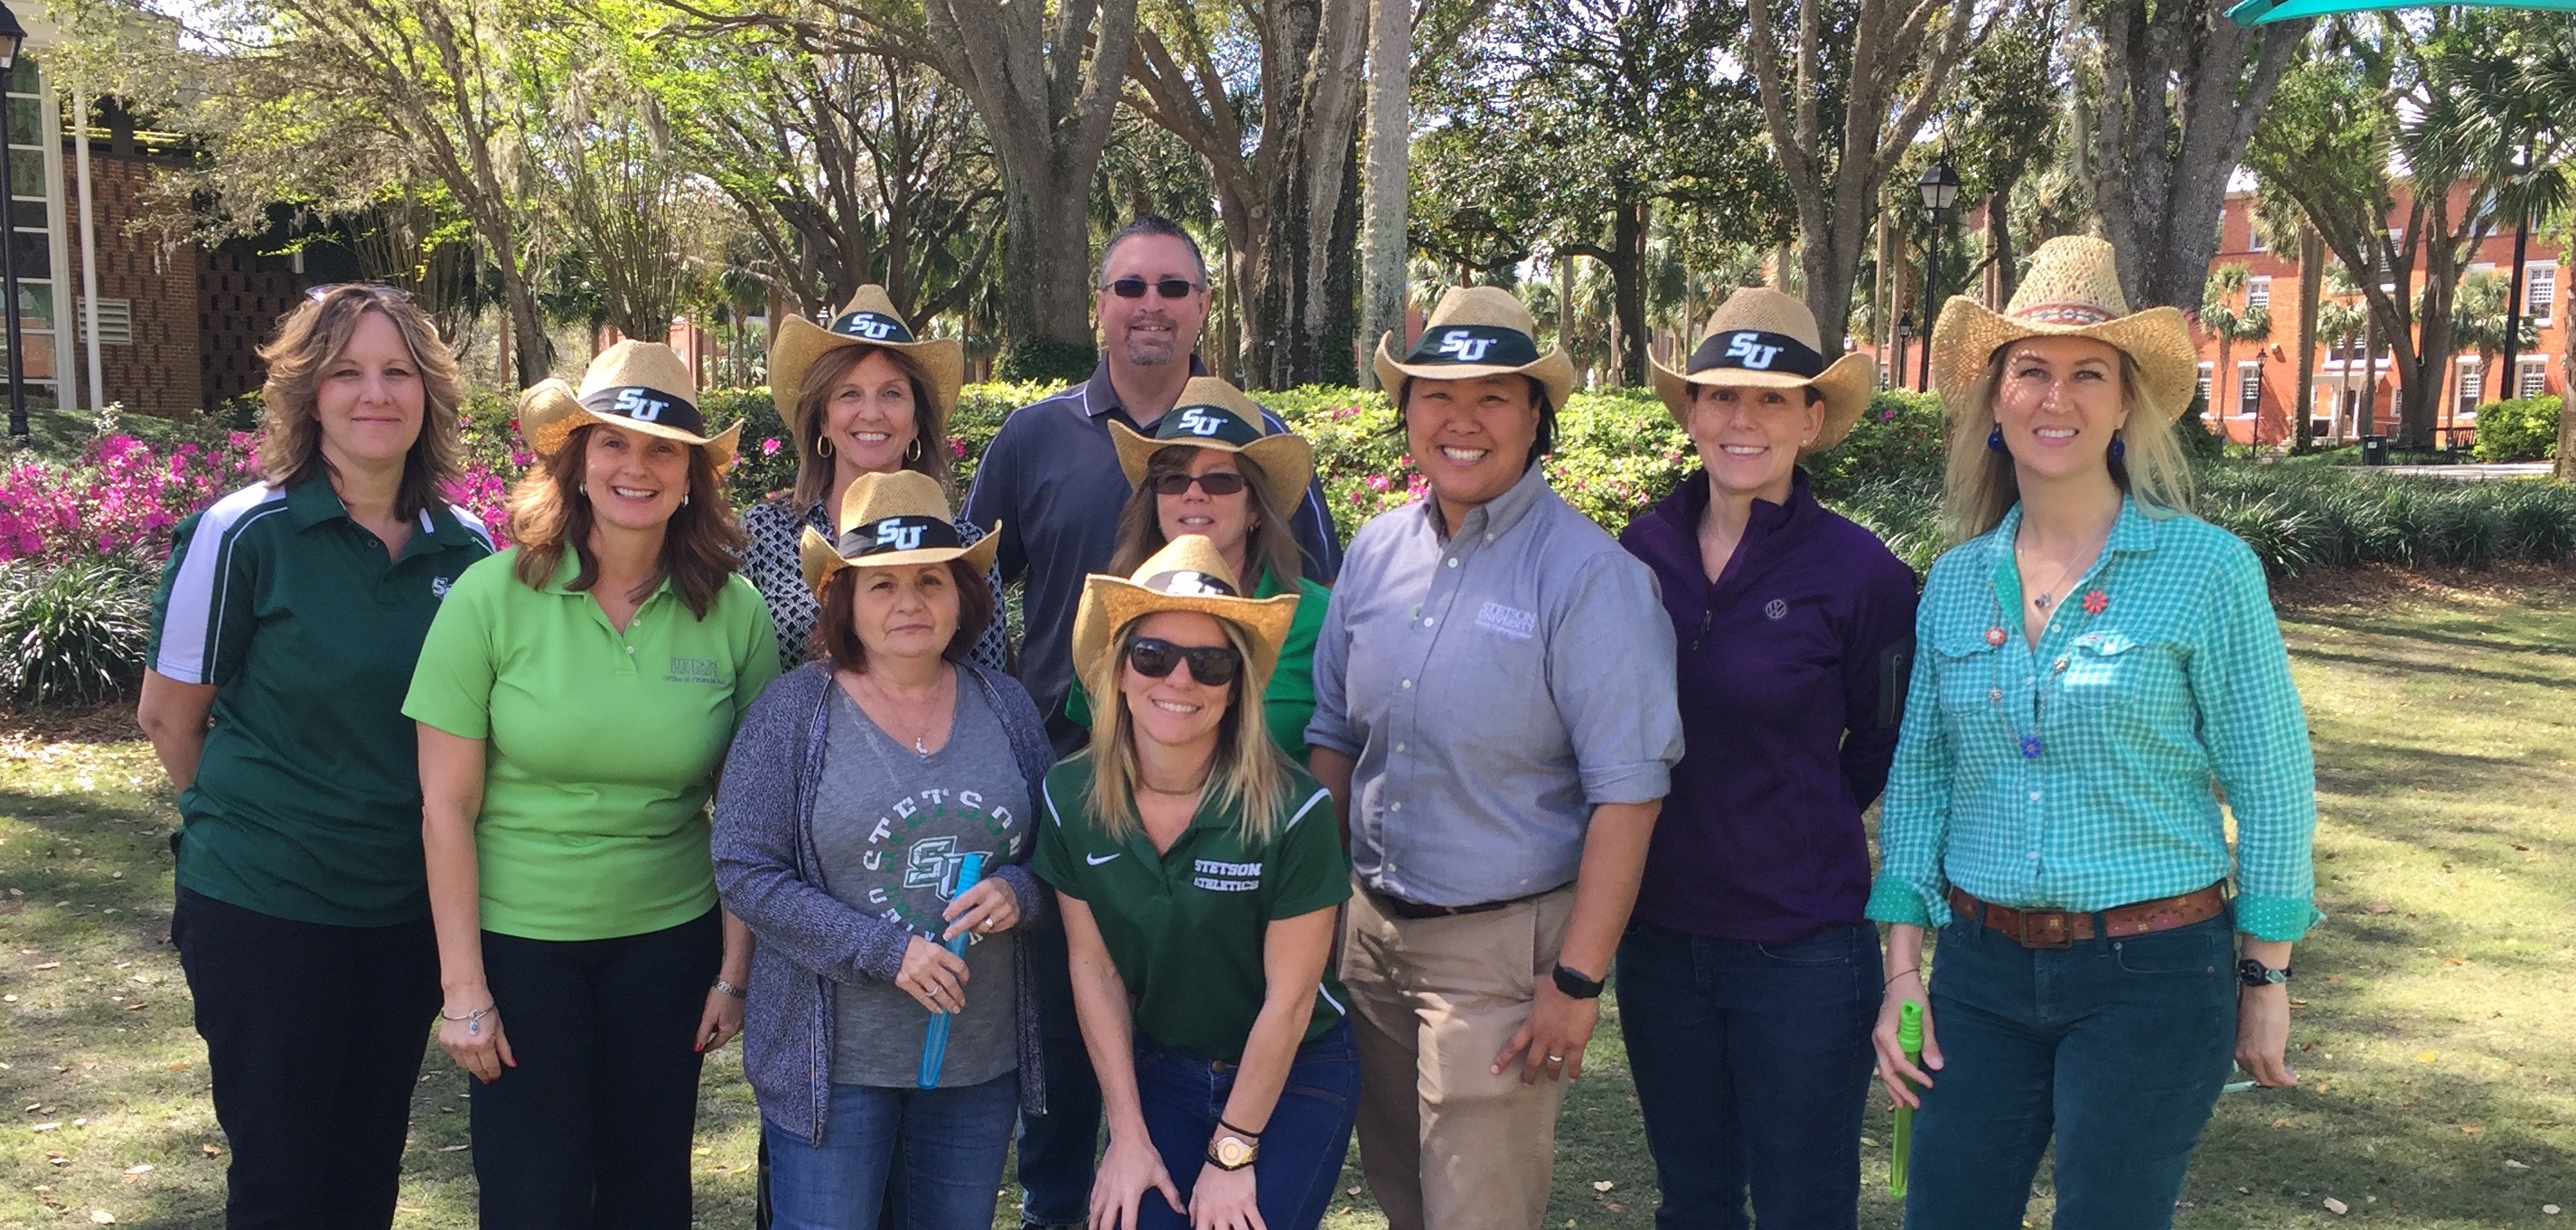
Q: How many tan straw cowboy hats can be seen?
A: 8